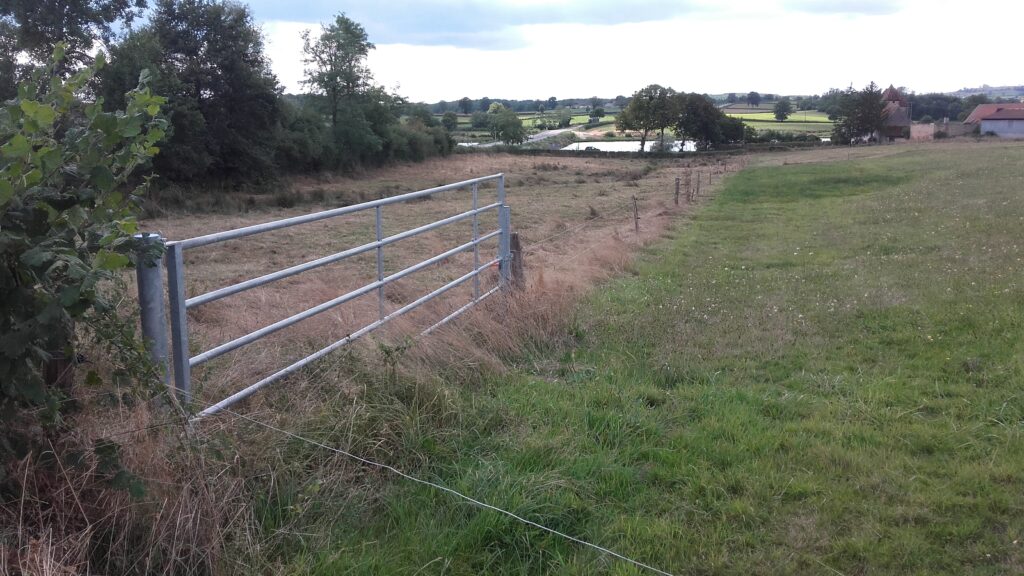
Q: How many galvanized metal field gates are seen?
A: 1